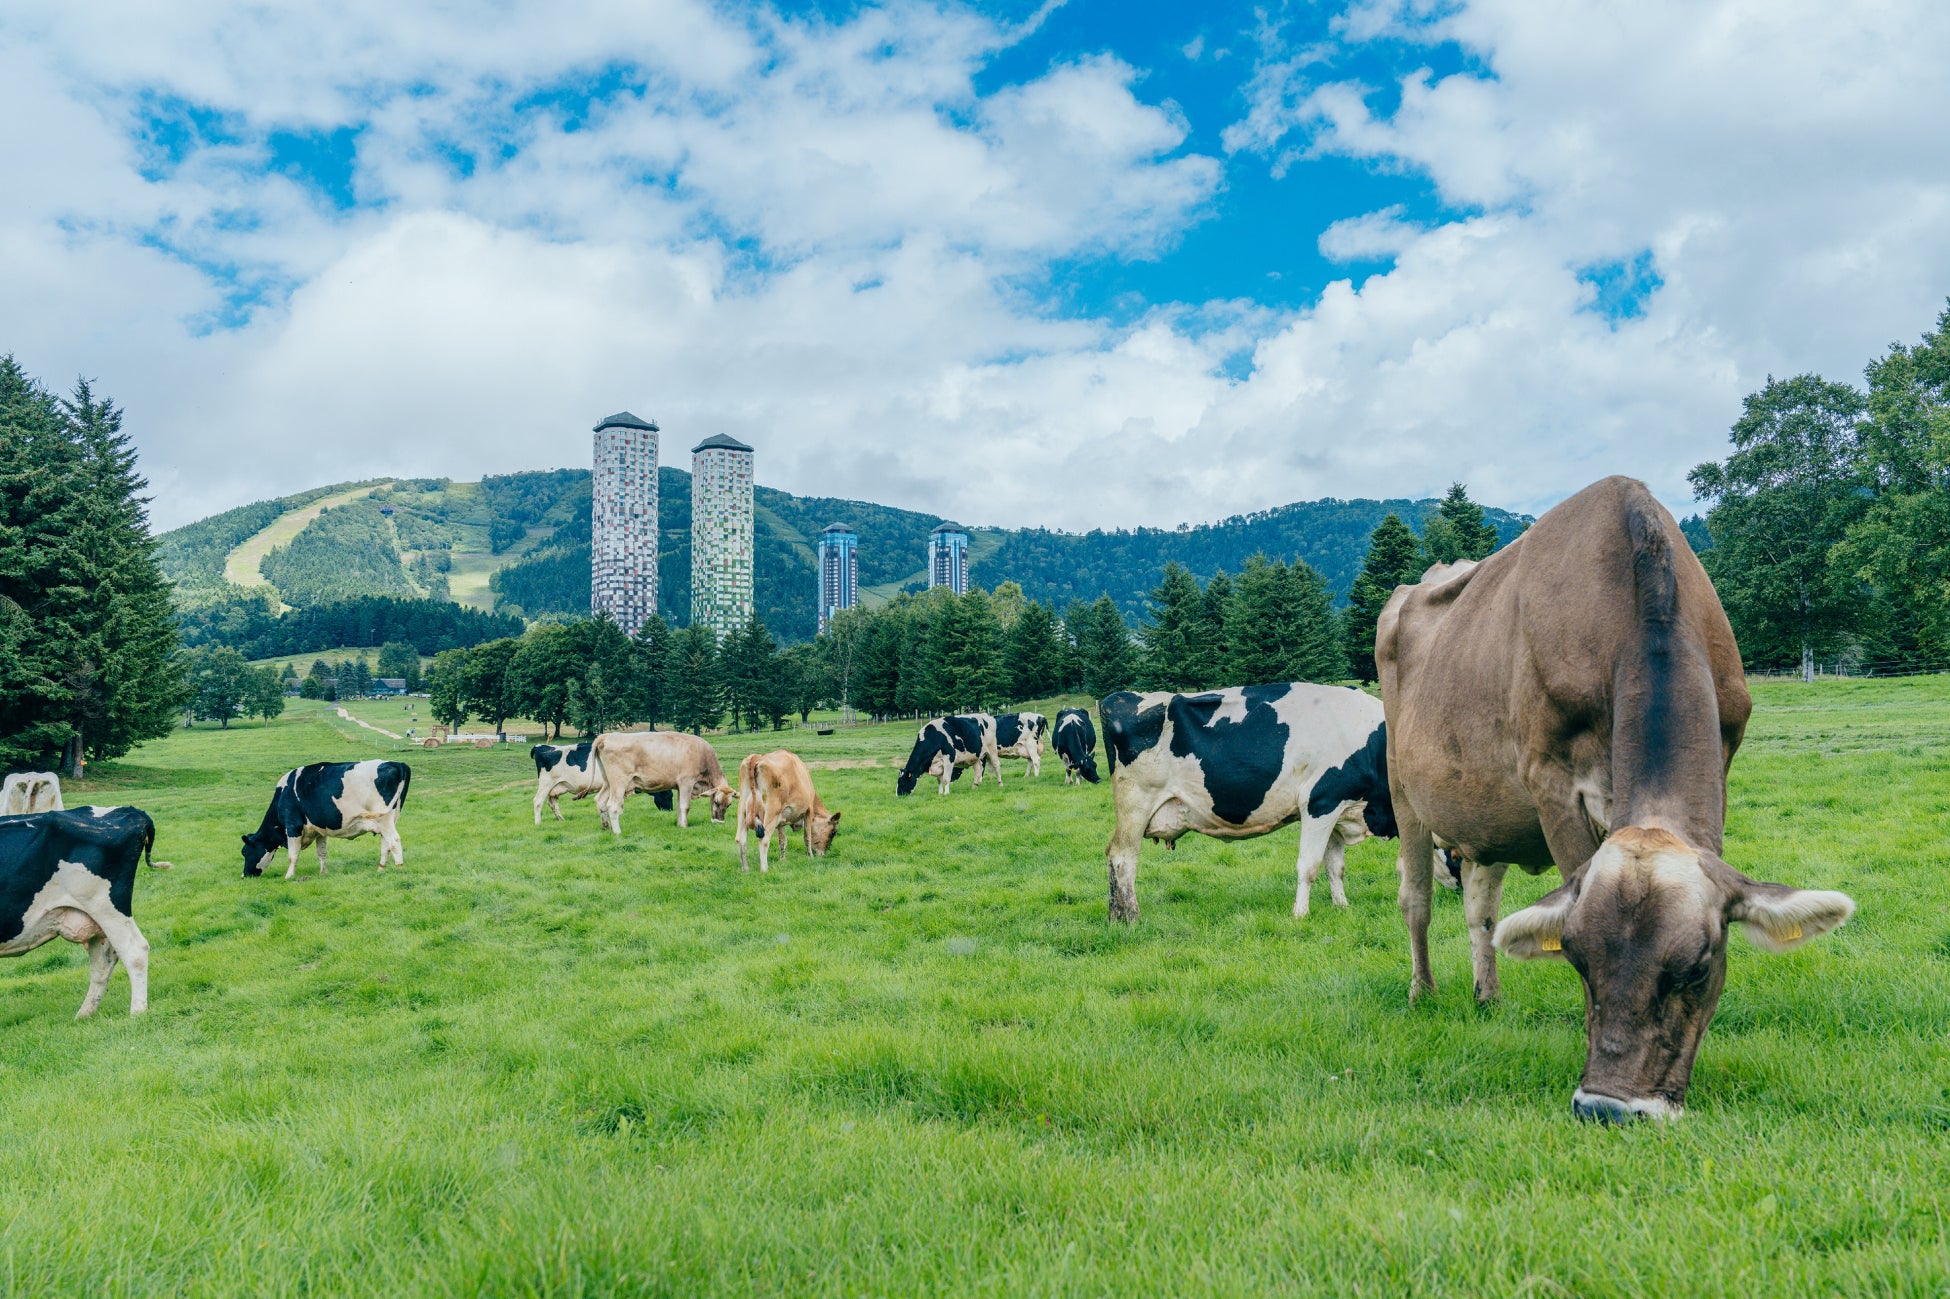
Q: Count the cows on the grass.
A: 11